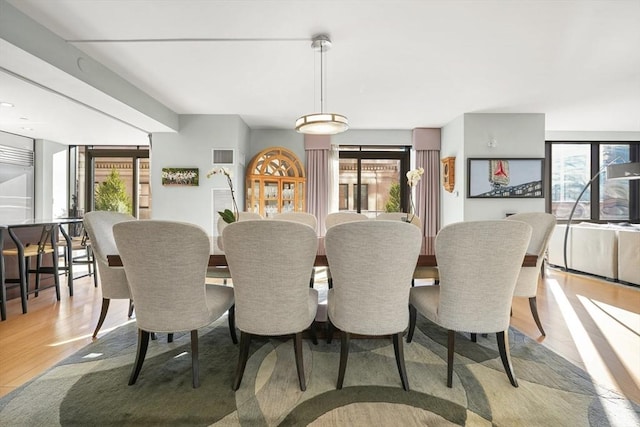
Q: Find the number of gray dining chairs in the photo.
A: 10